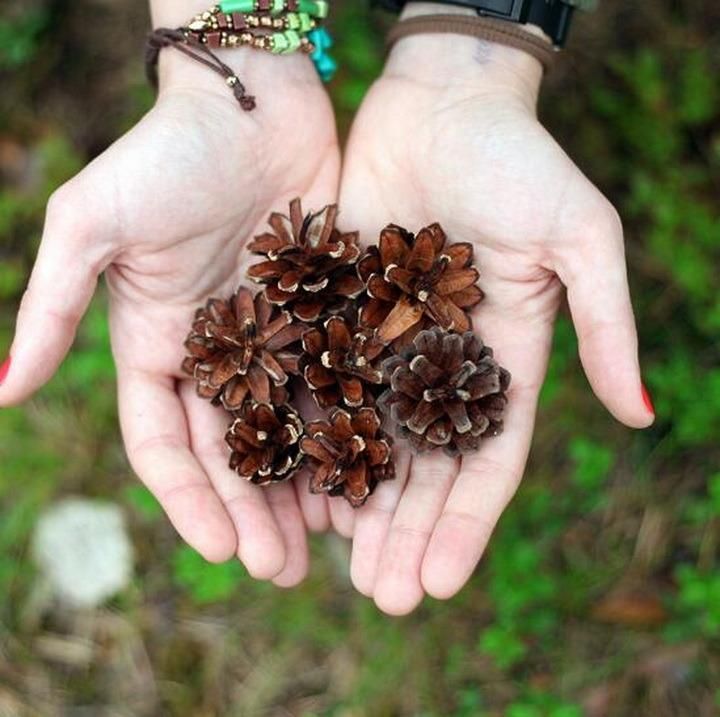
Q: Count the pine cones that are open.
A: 7